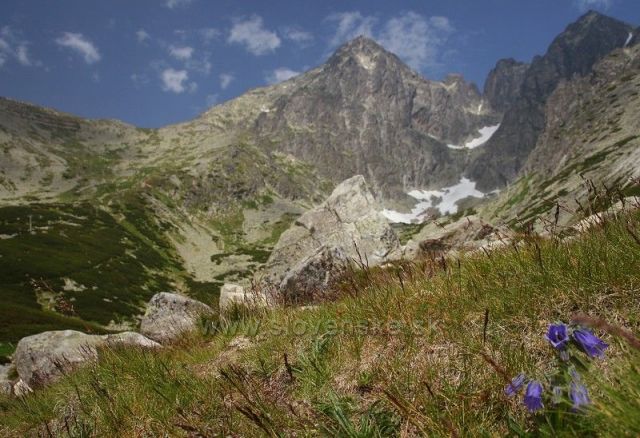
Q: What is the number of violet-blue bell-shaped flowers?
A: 5